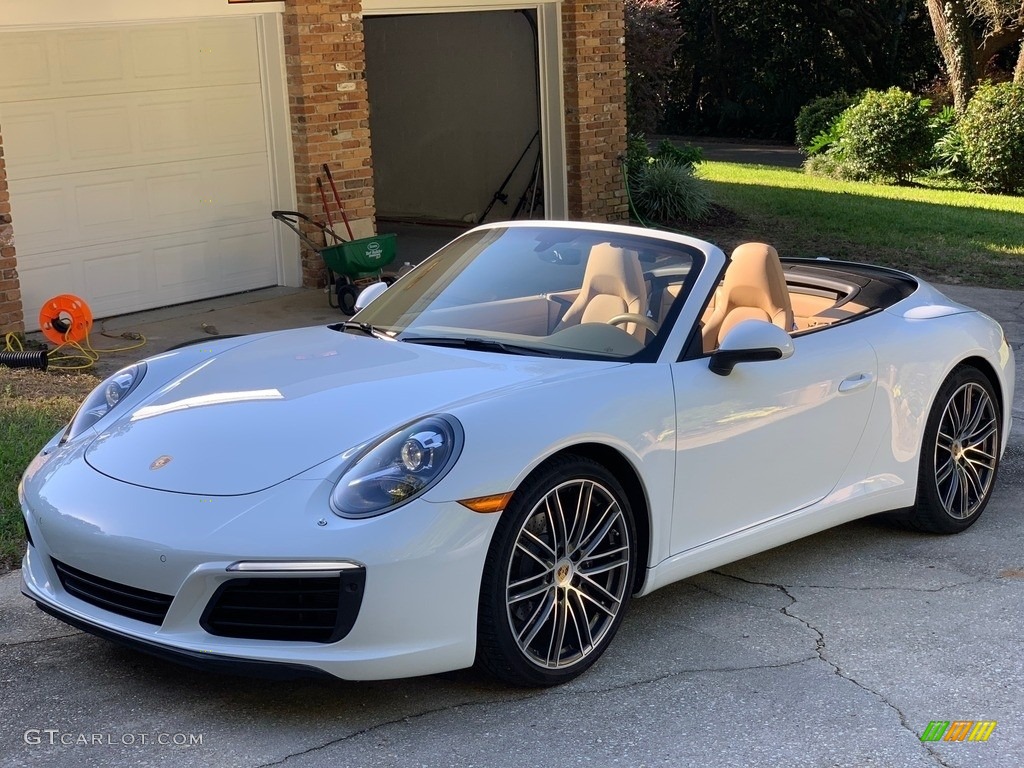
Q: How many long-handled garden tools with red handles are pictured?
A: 2